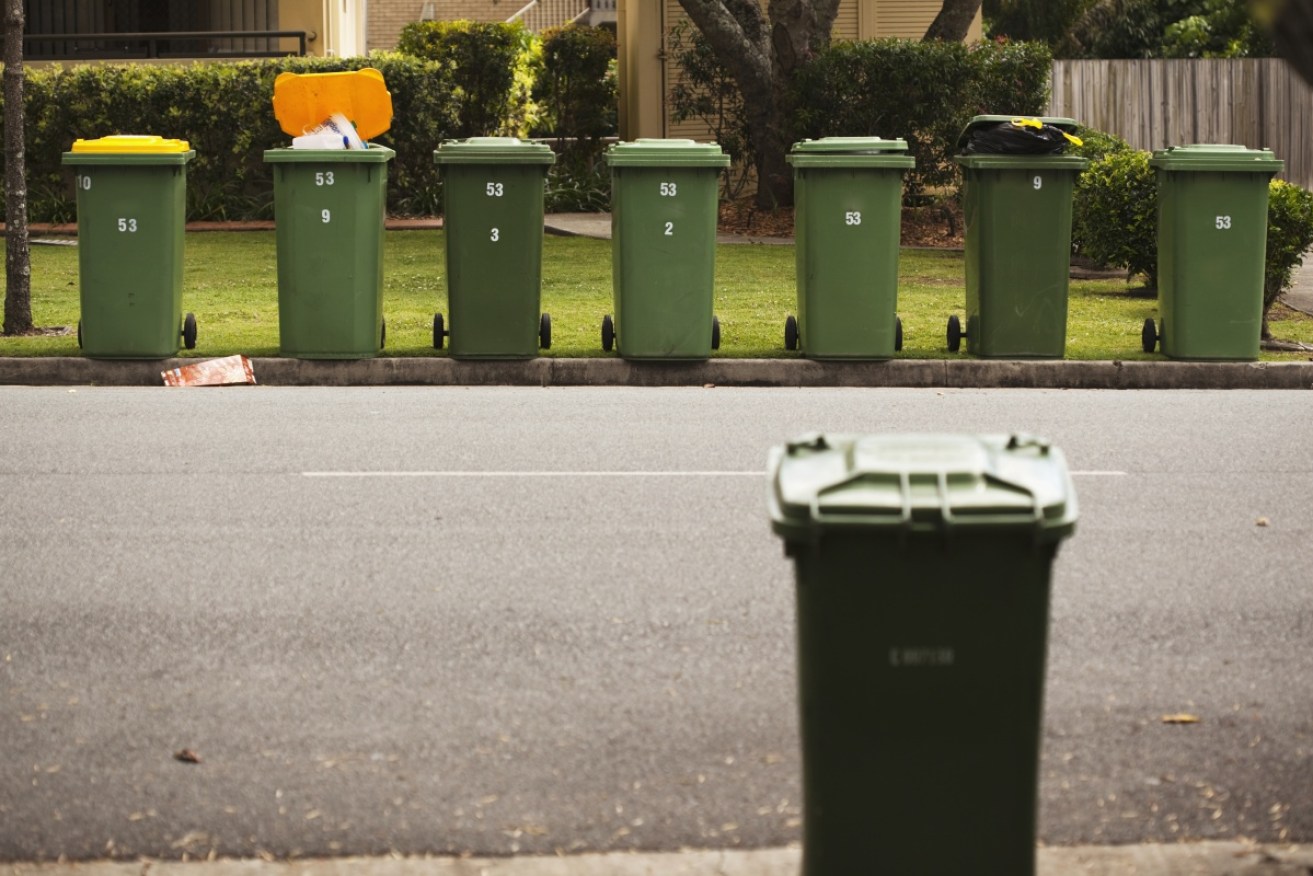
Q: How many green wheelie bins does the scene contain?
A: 8